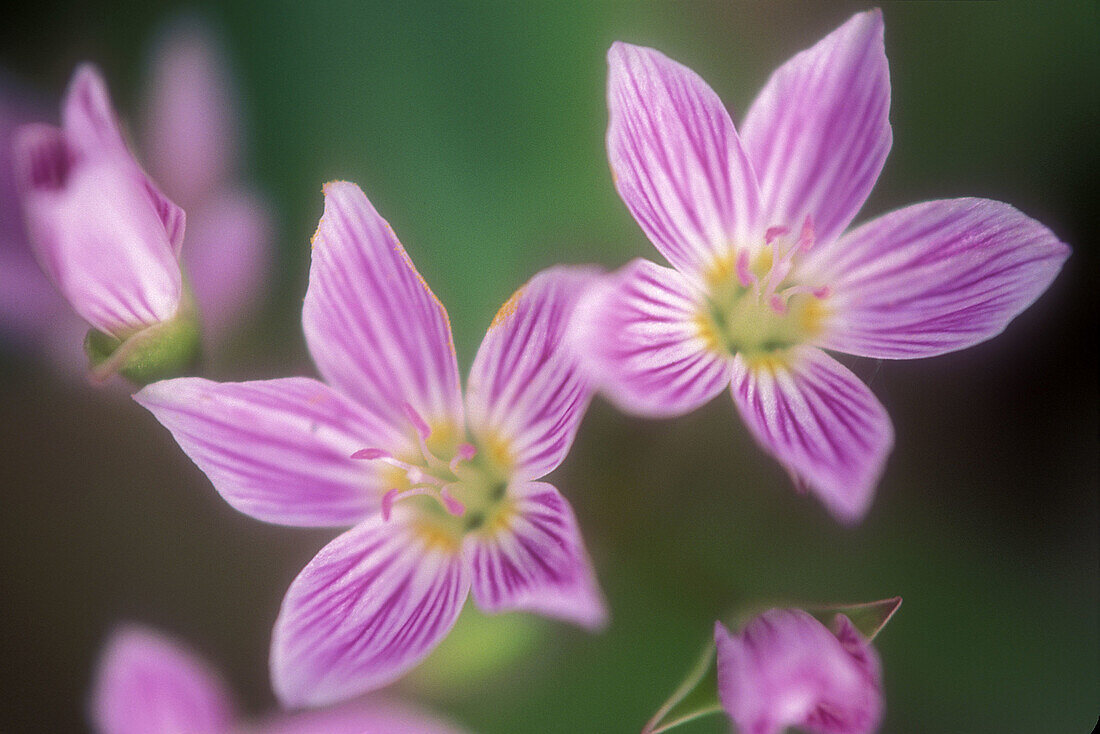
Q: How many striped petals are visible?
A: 10